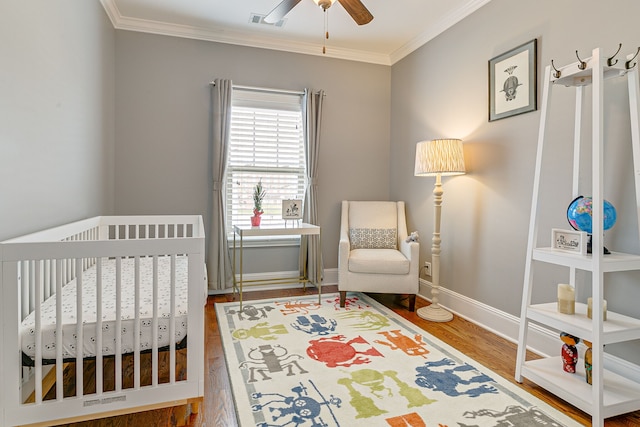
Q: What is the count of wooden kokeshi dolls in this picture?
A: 2